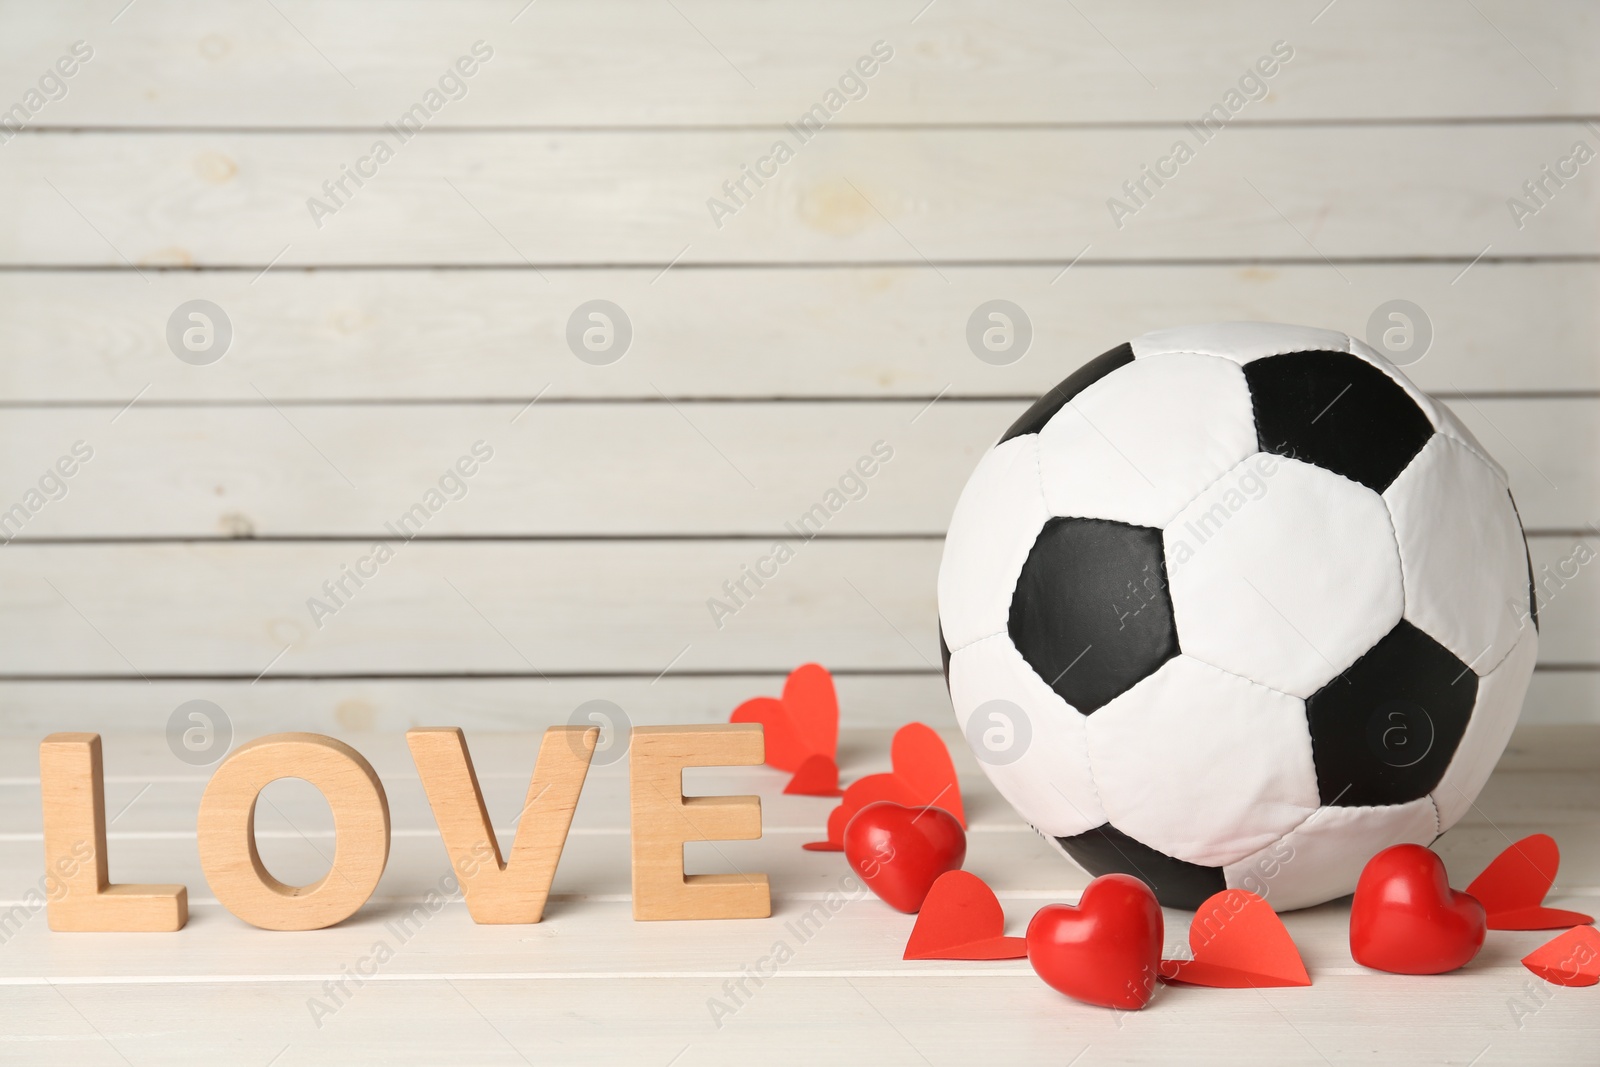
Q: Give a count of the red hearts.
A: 11